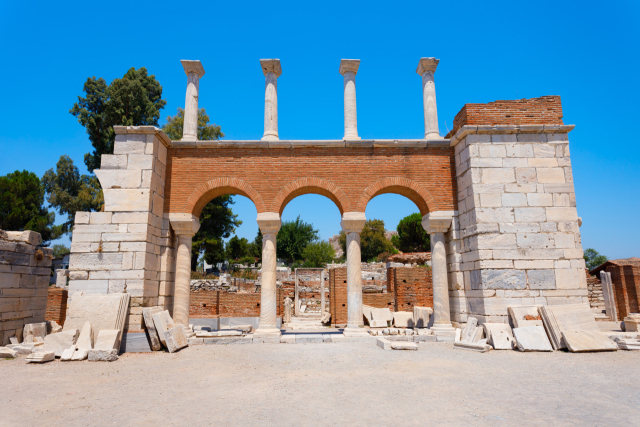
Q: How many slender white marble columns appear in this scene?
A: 8